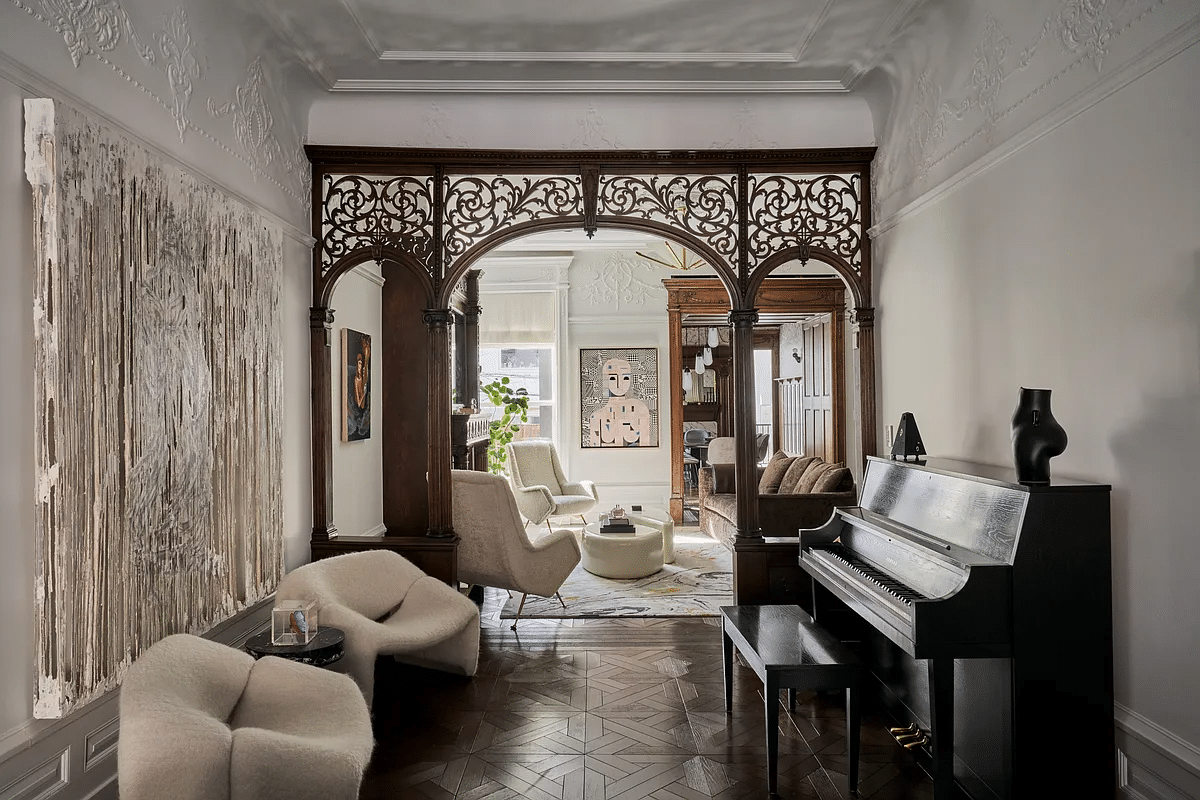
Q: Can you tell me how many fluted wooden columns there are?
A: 4